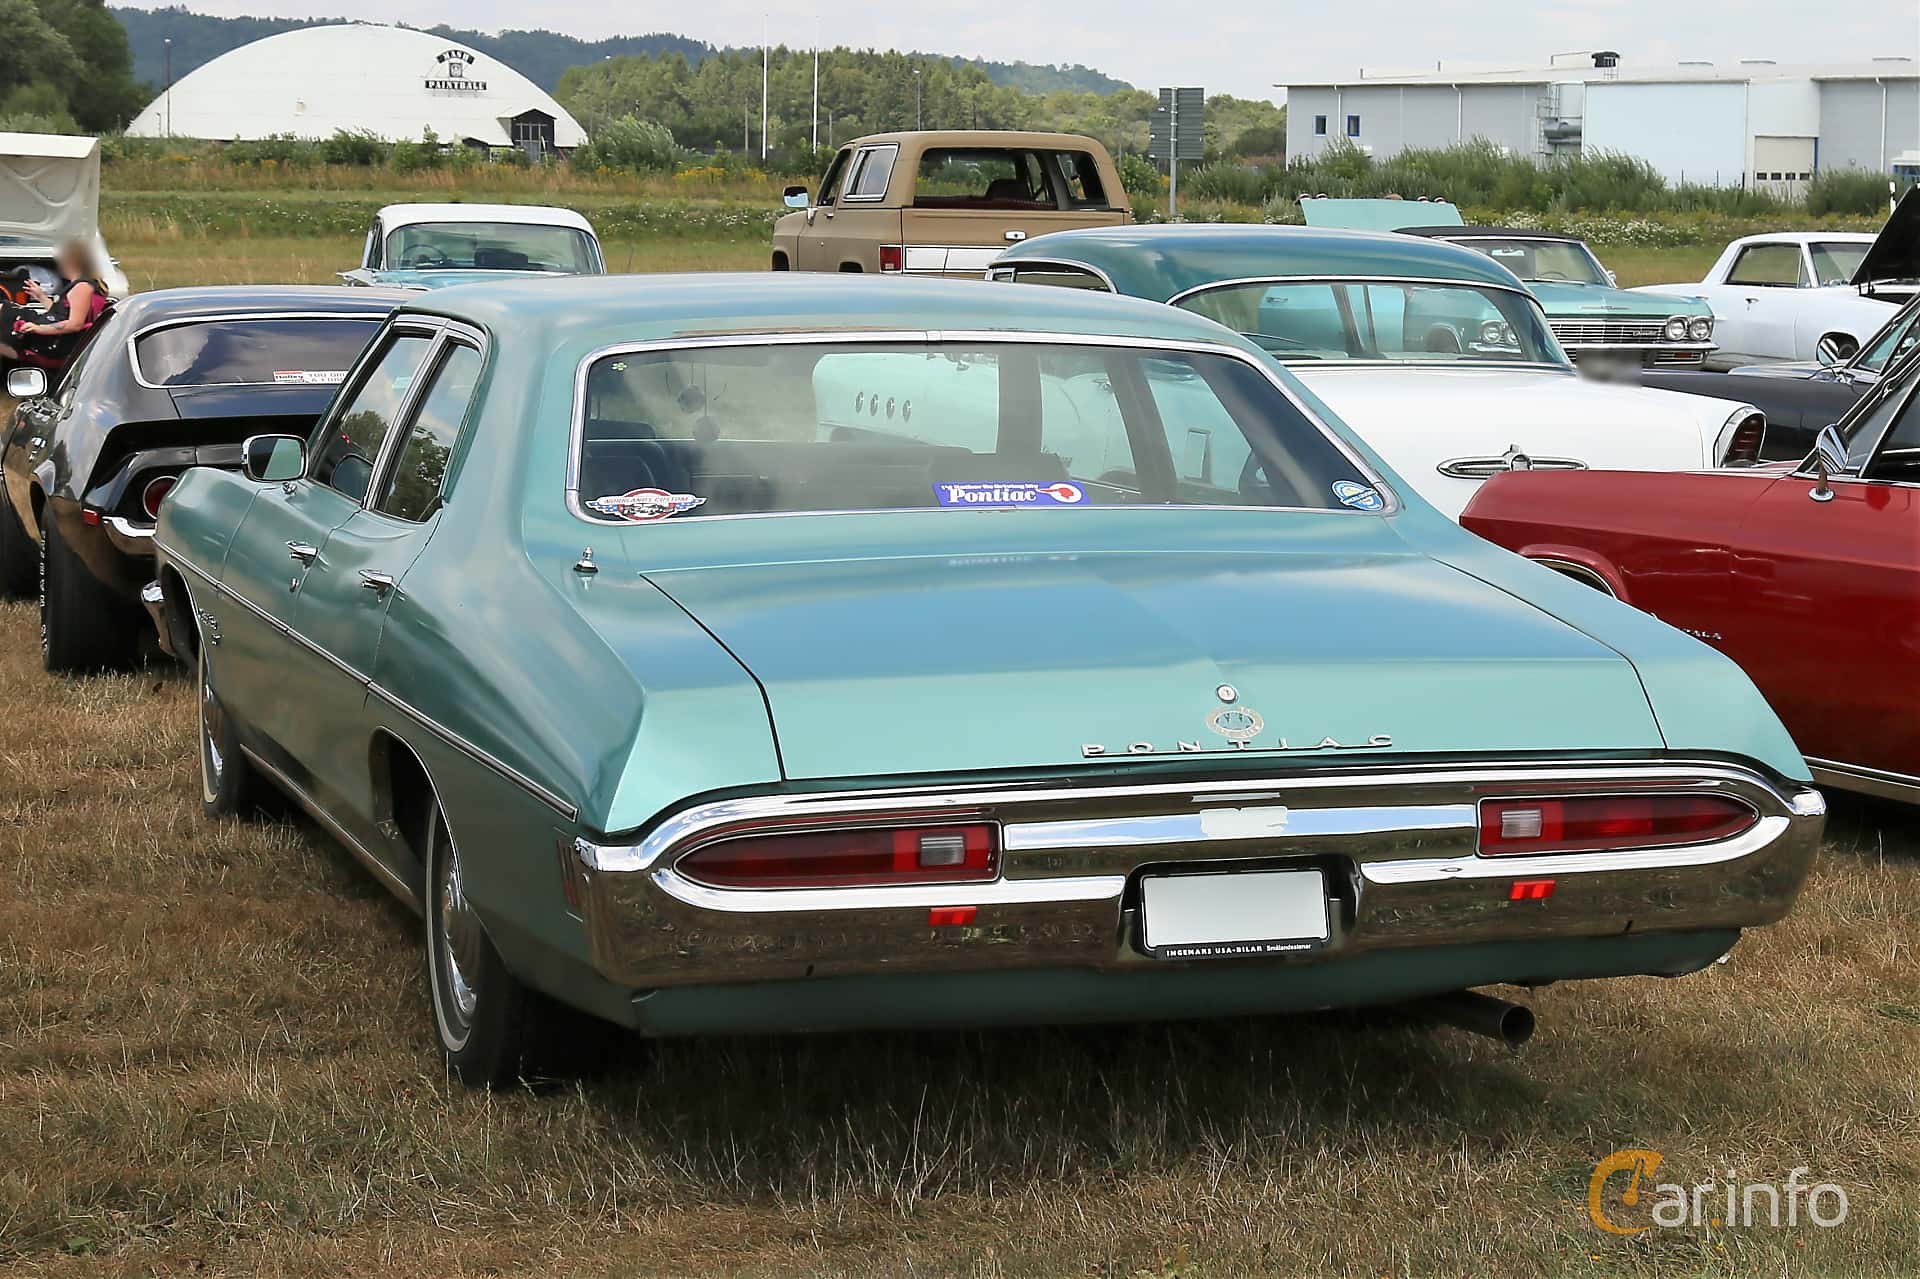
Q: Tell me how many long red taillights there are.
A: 2